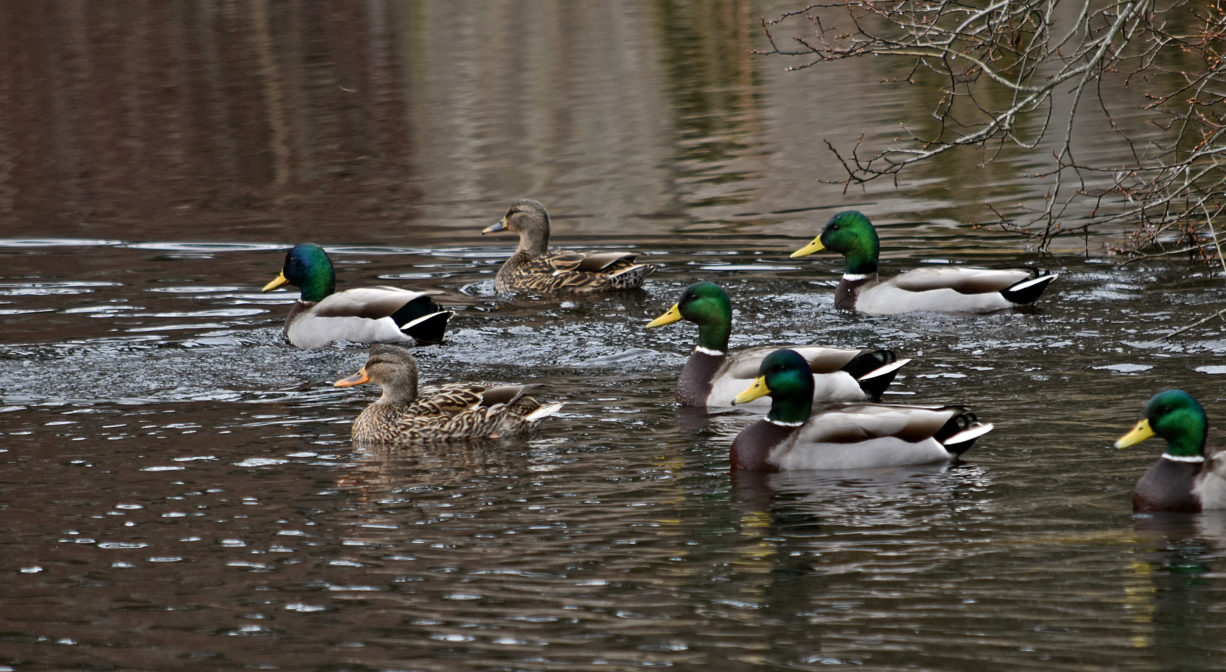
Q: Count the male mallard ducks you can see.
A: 5